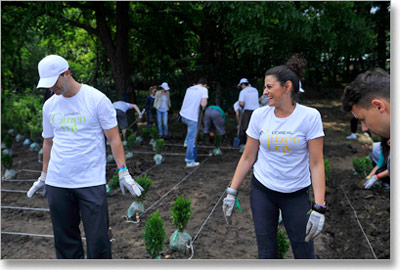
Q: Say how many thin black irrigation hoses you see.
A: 0